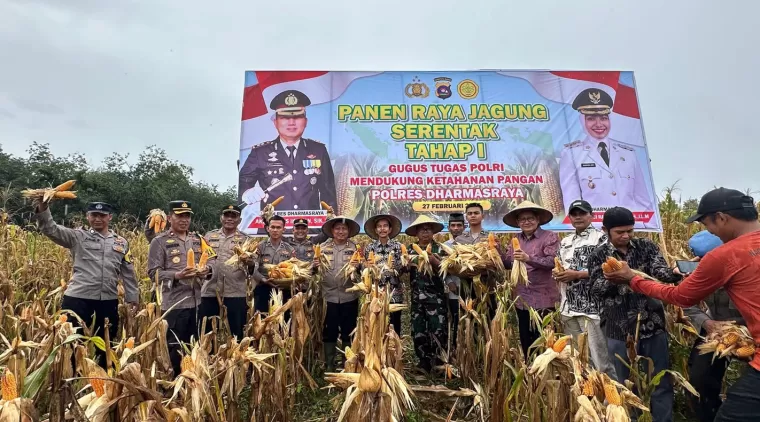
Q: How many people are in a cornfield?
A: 15